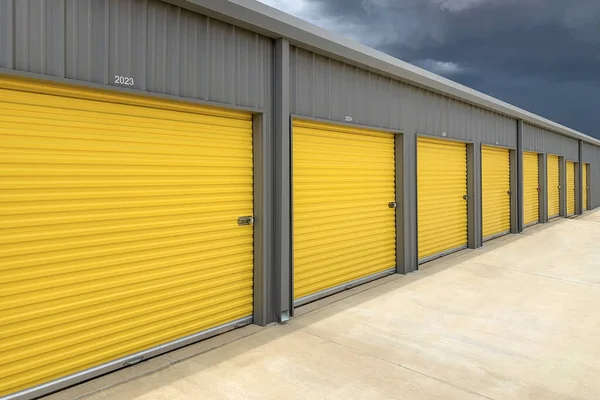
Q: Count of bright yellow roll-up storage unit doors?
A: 8